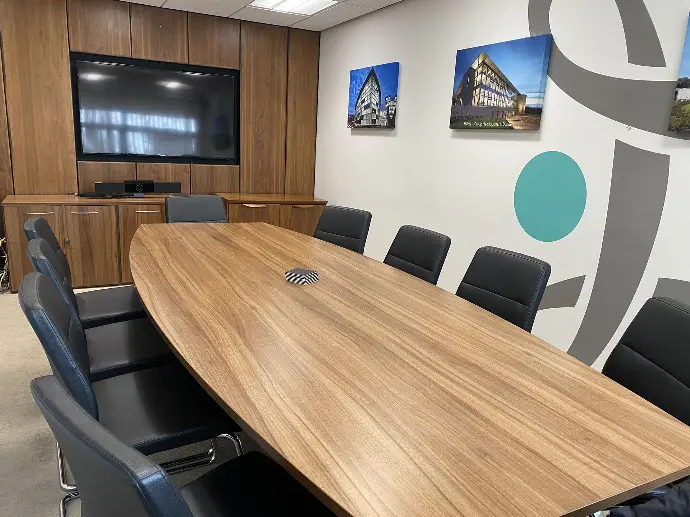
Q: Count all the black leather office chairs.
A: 9